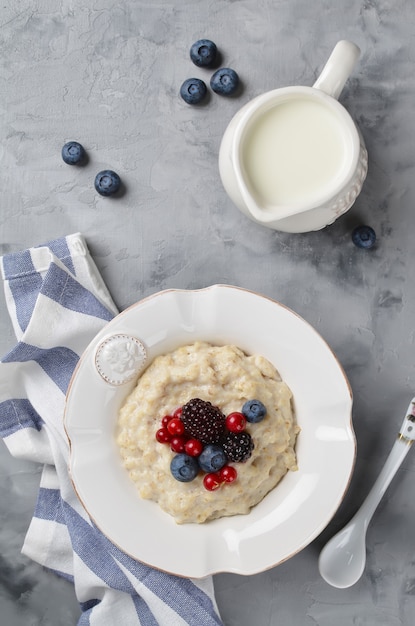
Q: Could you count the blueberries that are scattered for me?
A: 6